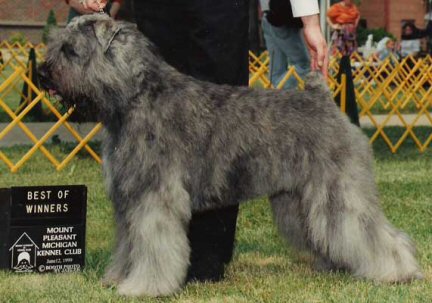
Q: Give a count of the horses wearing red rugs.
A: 0